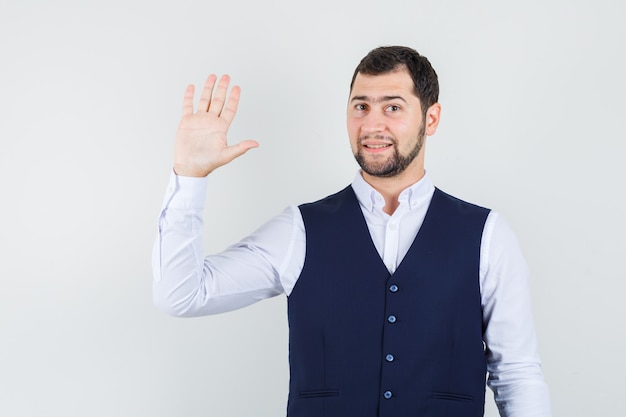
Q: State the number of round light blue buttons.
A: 4